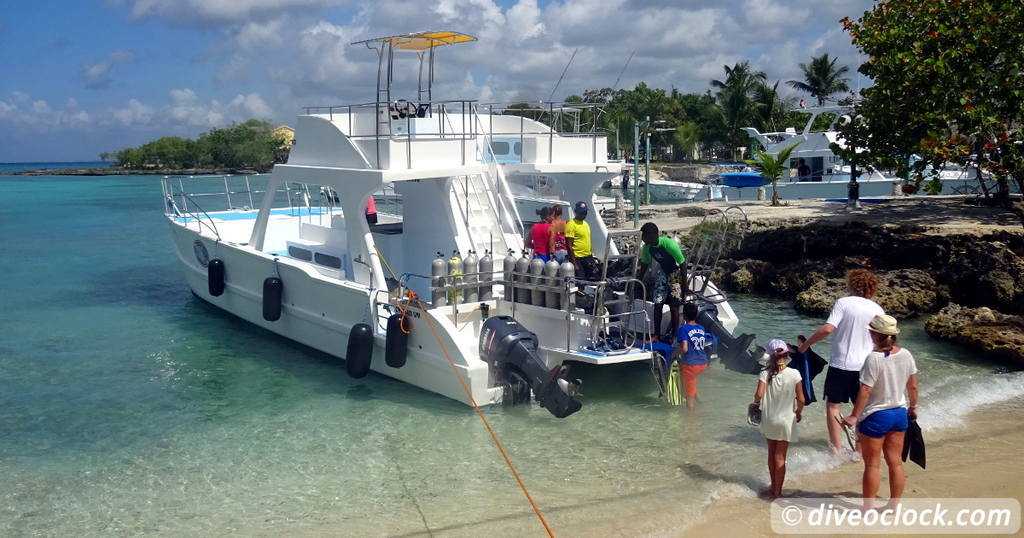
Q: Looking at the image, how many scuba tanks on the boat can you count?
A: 9